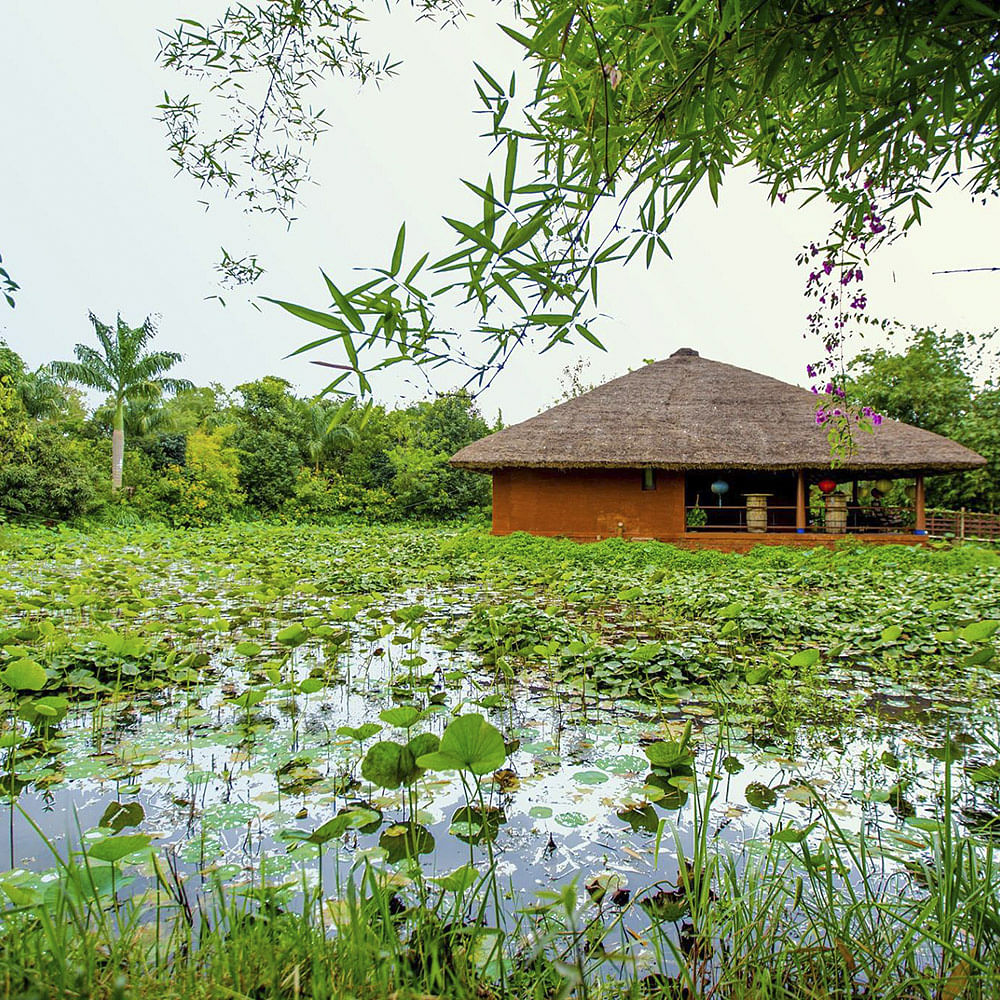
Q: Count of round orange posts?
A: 2